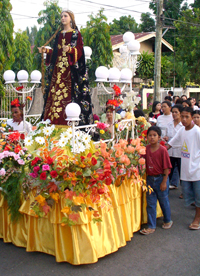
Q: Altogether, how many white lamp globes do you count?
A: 12